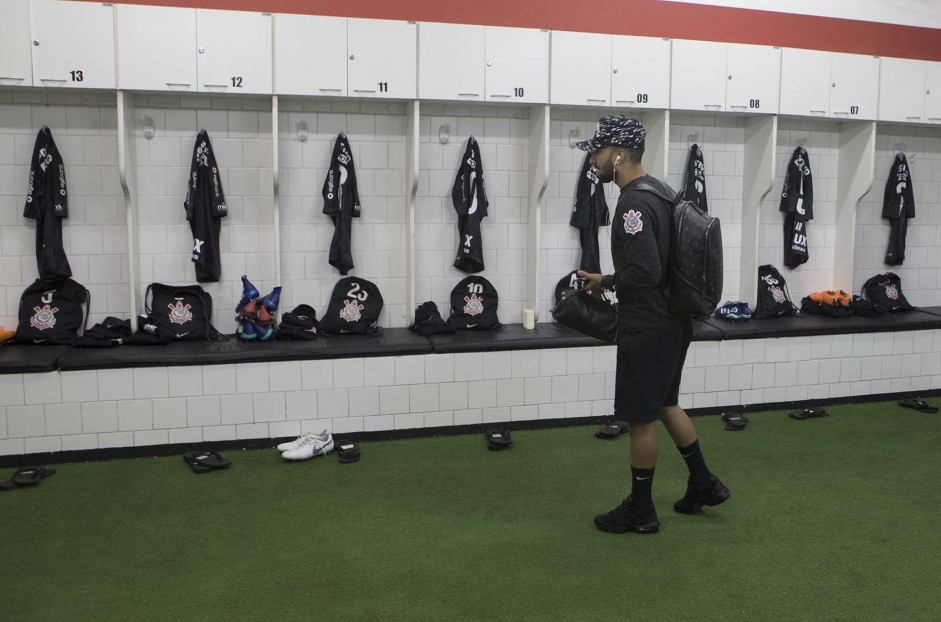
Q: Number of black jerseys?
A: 8